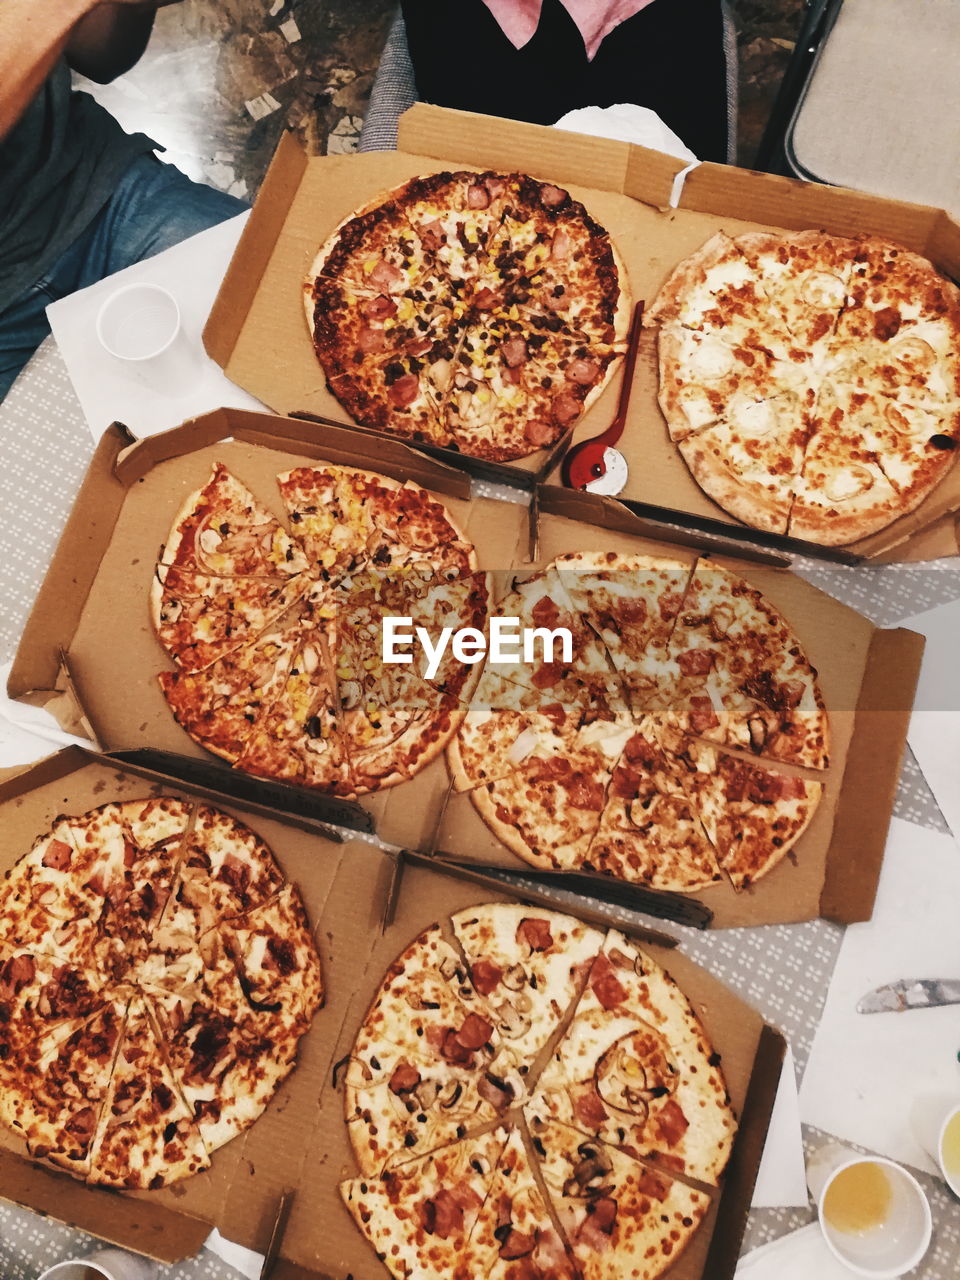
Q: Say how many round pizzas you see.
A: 6